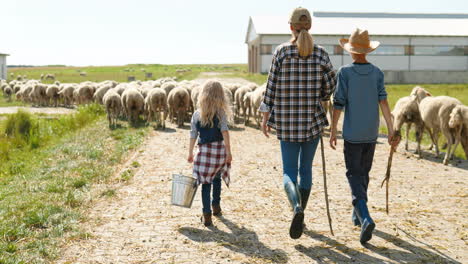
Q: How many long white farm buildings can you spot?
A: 1